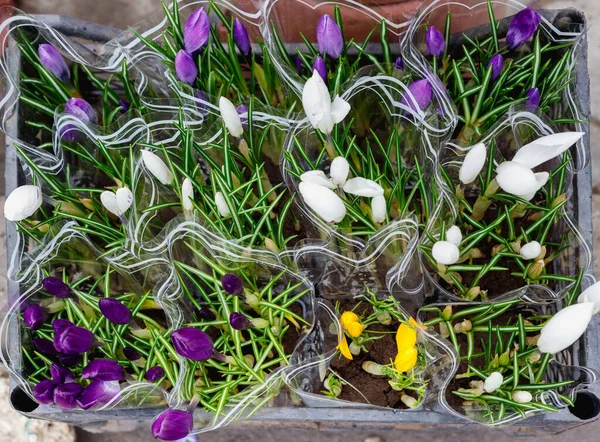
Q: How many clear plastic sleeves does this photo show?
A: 12